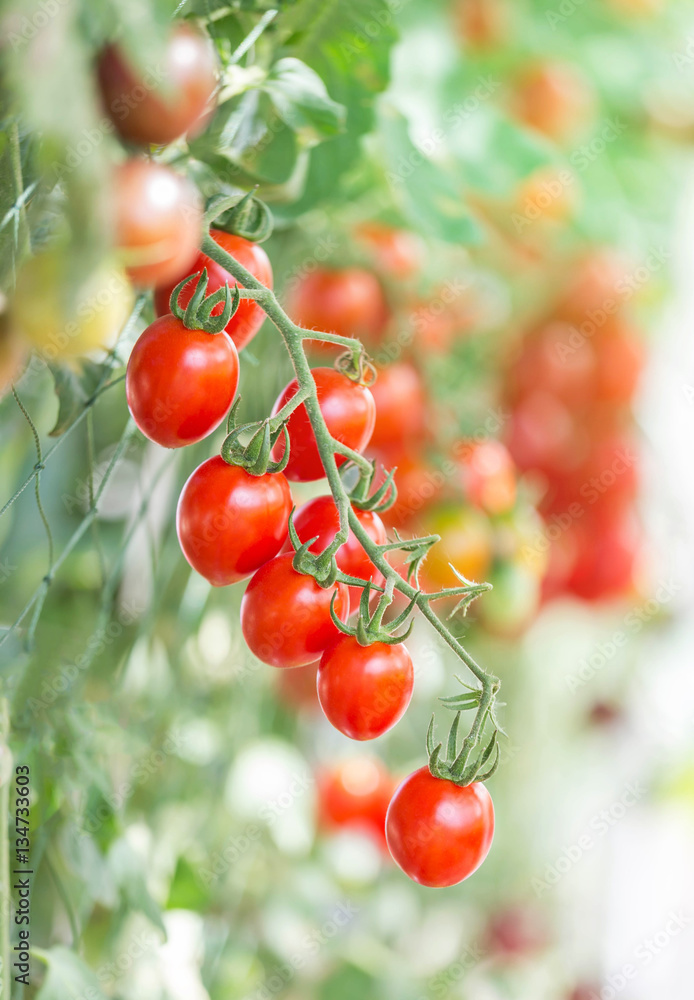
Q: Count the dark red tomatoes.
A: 8